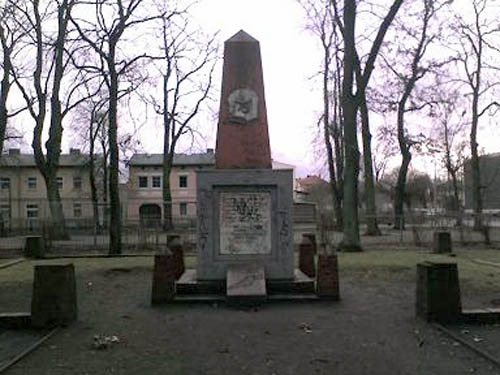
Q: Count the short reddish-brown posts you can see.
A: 4